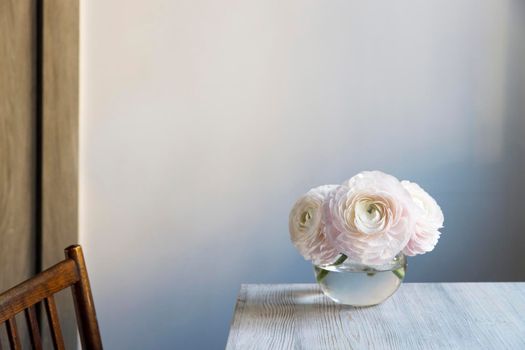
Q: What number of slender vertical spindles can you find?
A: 3